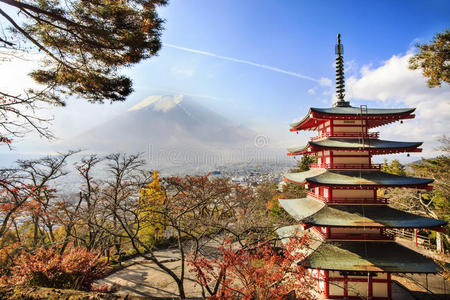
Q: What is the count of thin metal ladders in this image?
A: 1